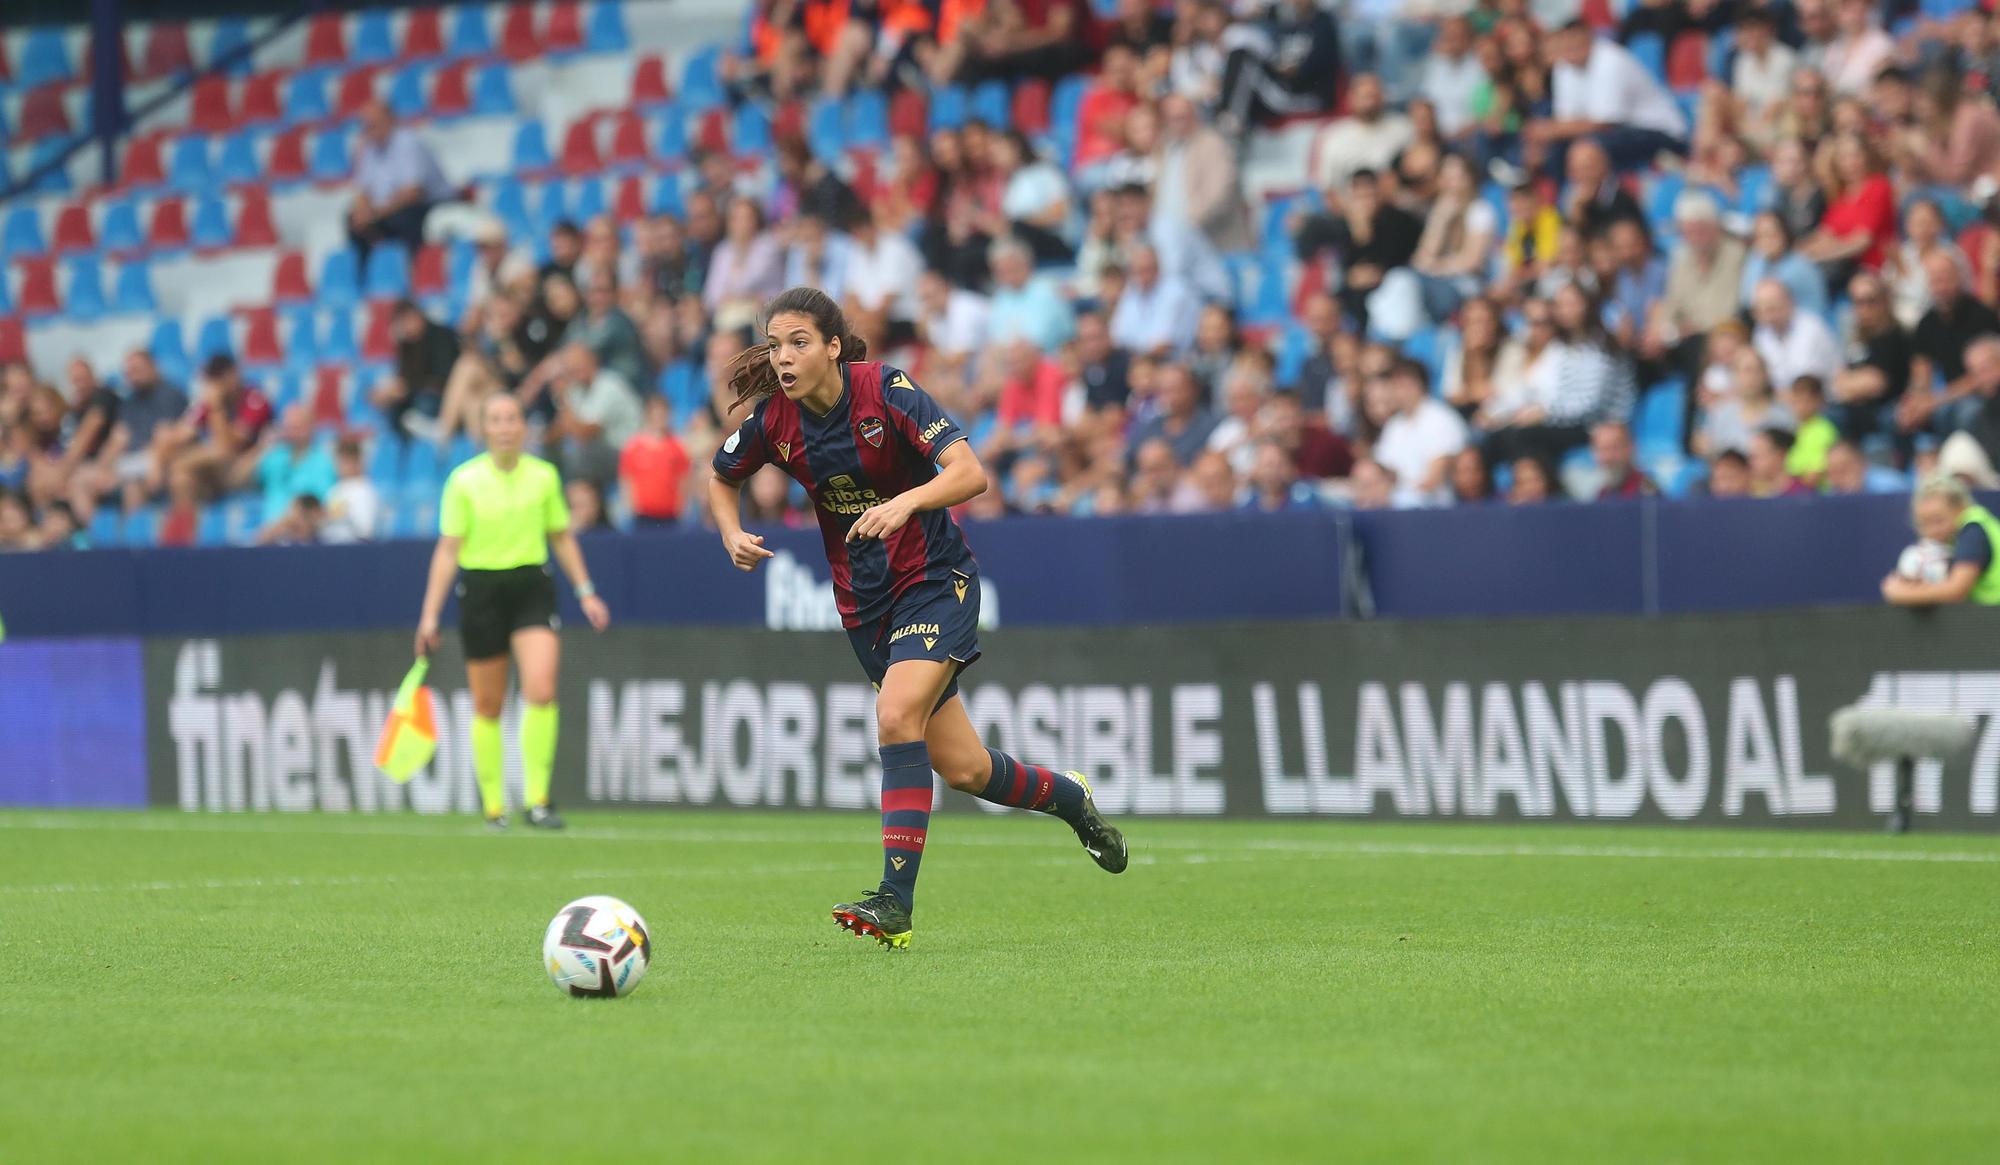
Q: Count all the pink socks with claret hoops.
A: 0